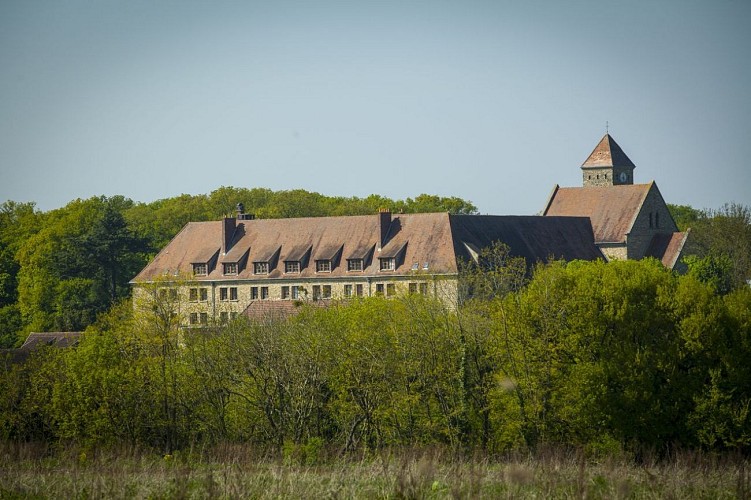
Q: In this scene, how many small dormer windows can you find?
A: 7